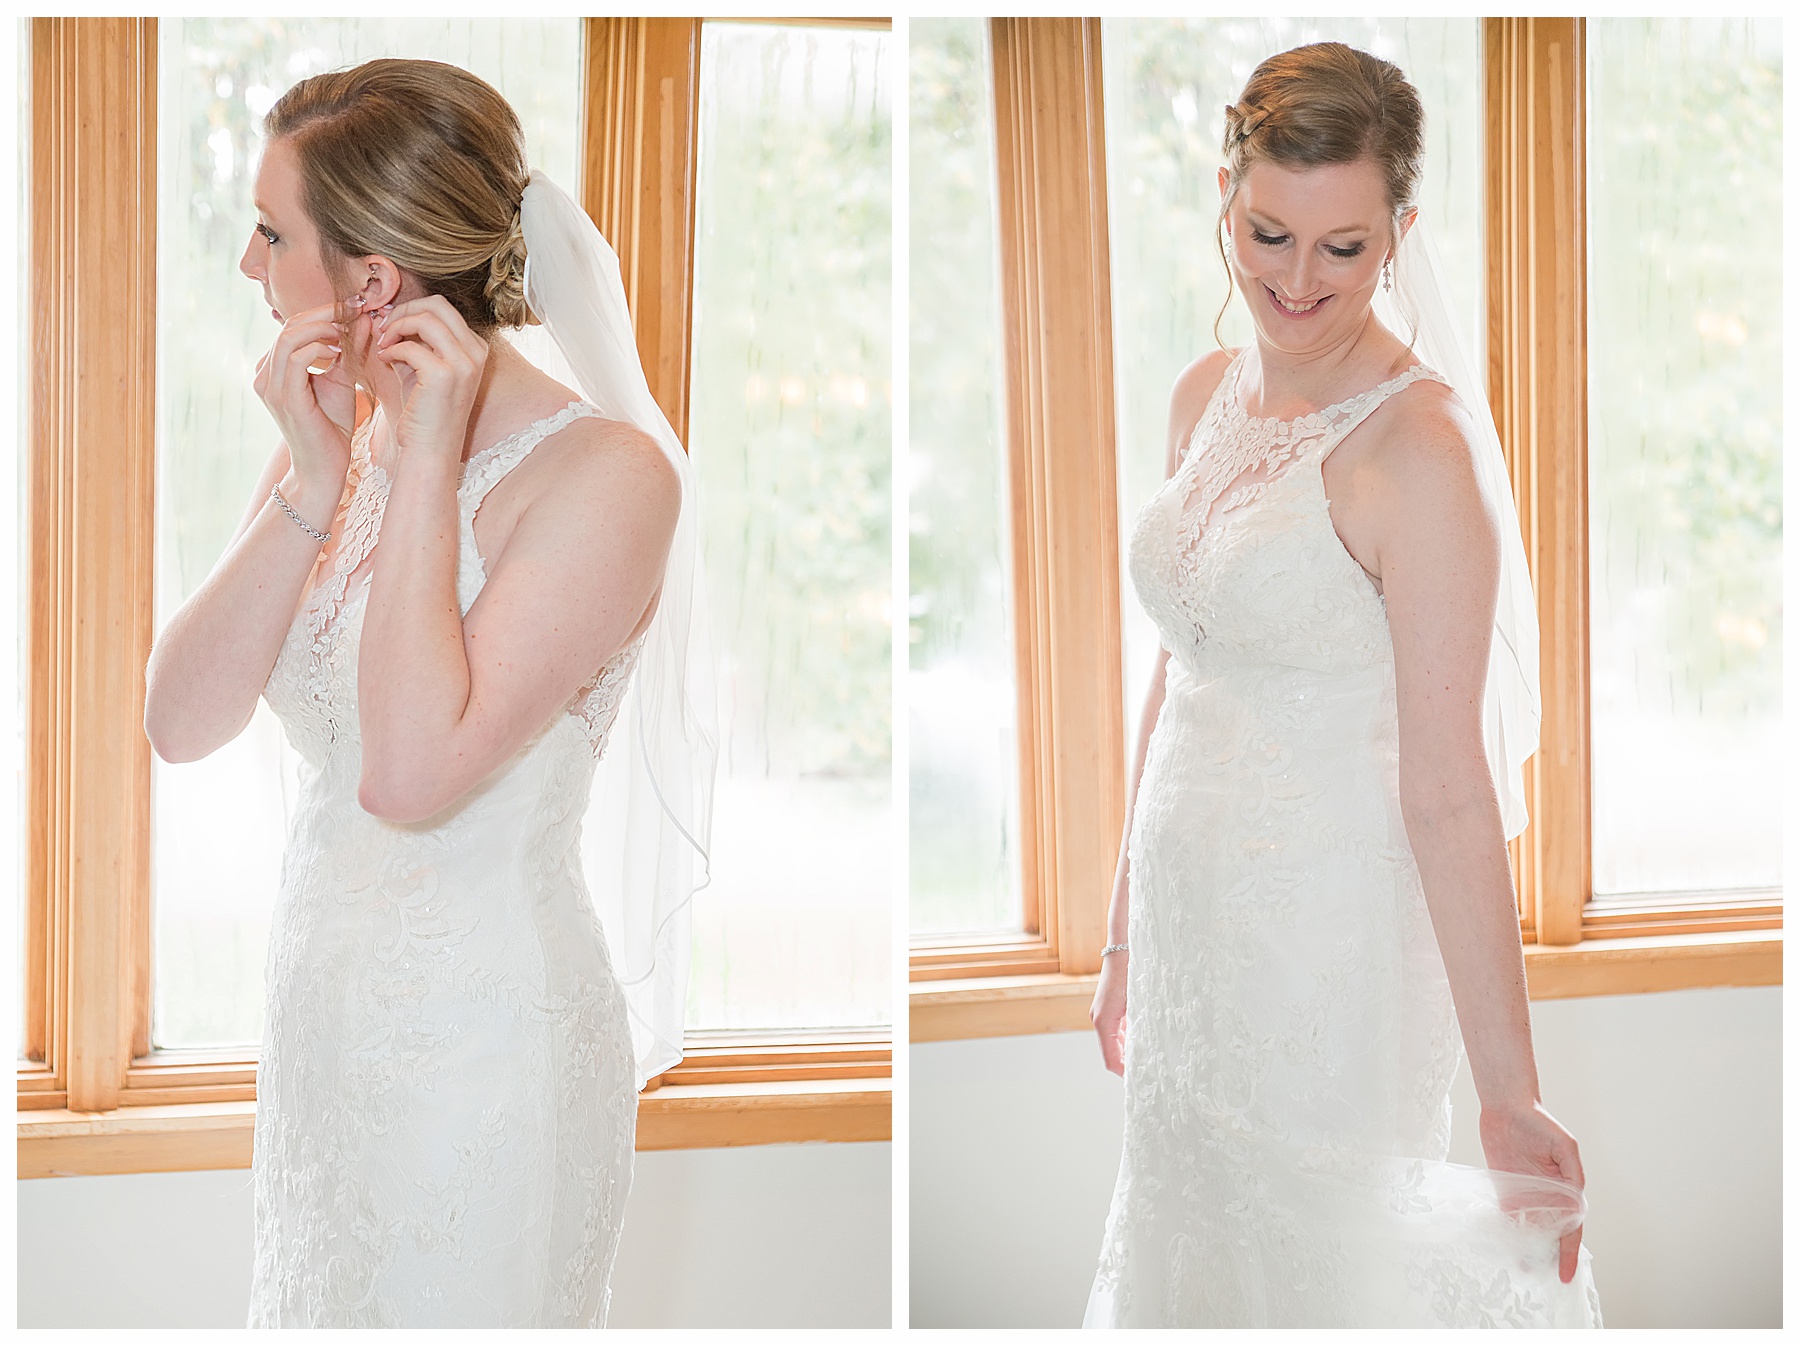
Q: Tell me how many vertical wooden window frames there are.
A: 4